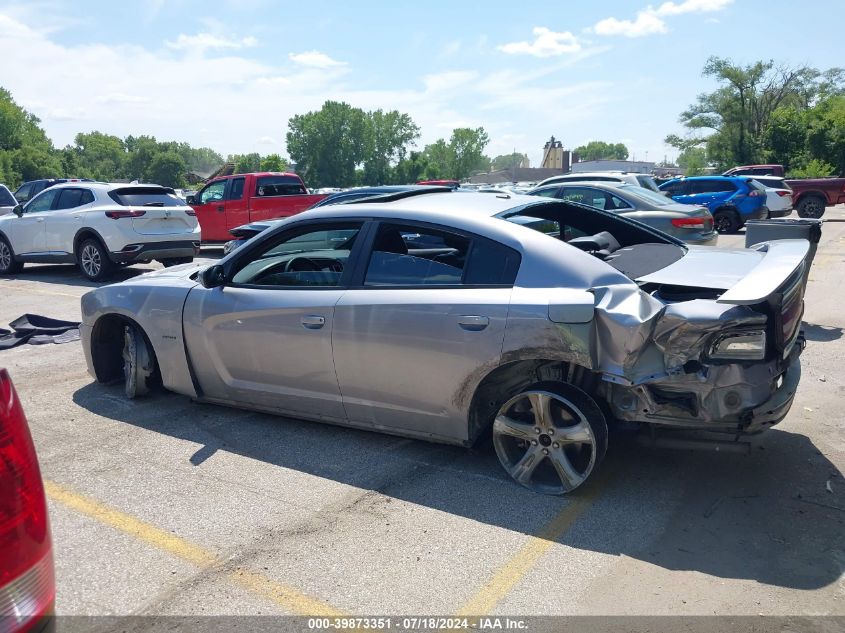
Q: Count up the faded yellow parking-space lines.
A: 2